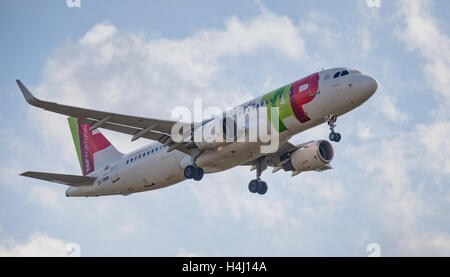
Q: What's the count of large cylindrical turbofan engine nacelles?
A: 2